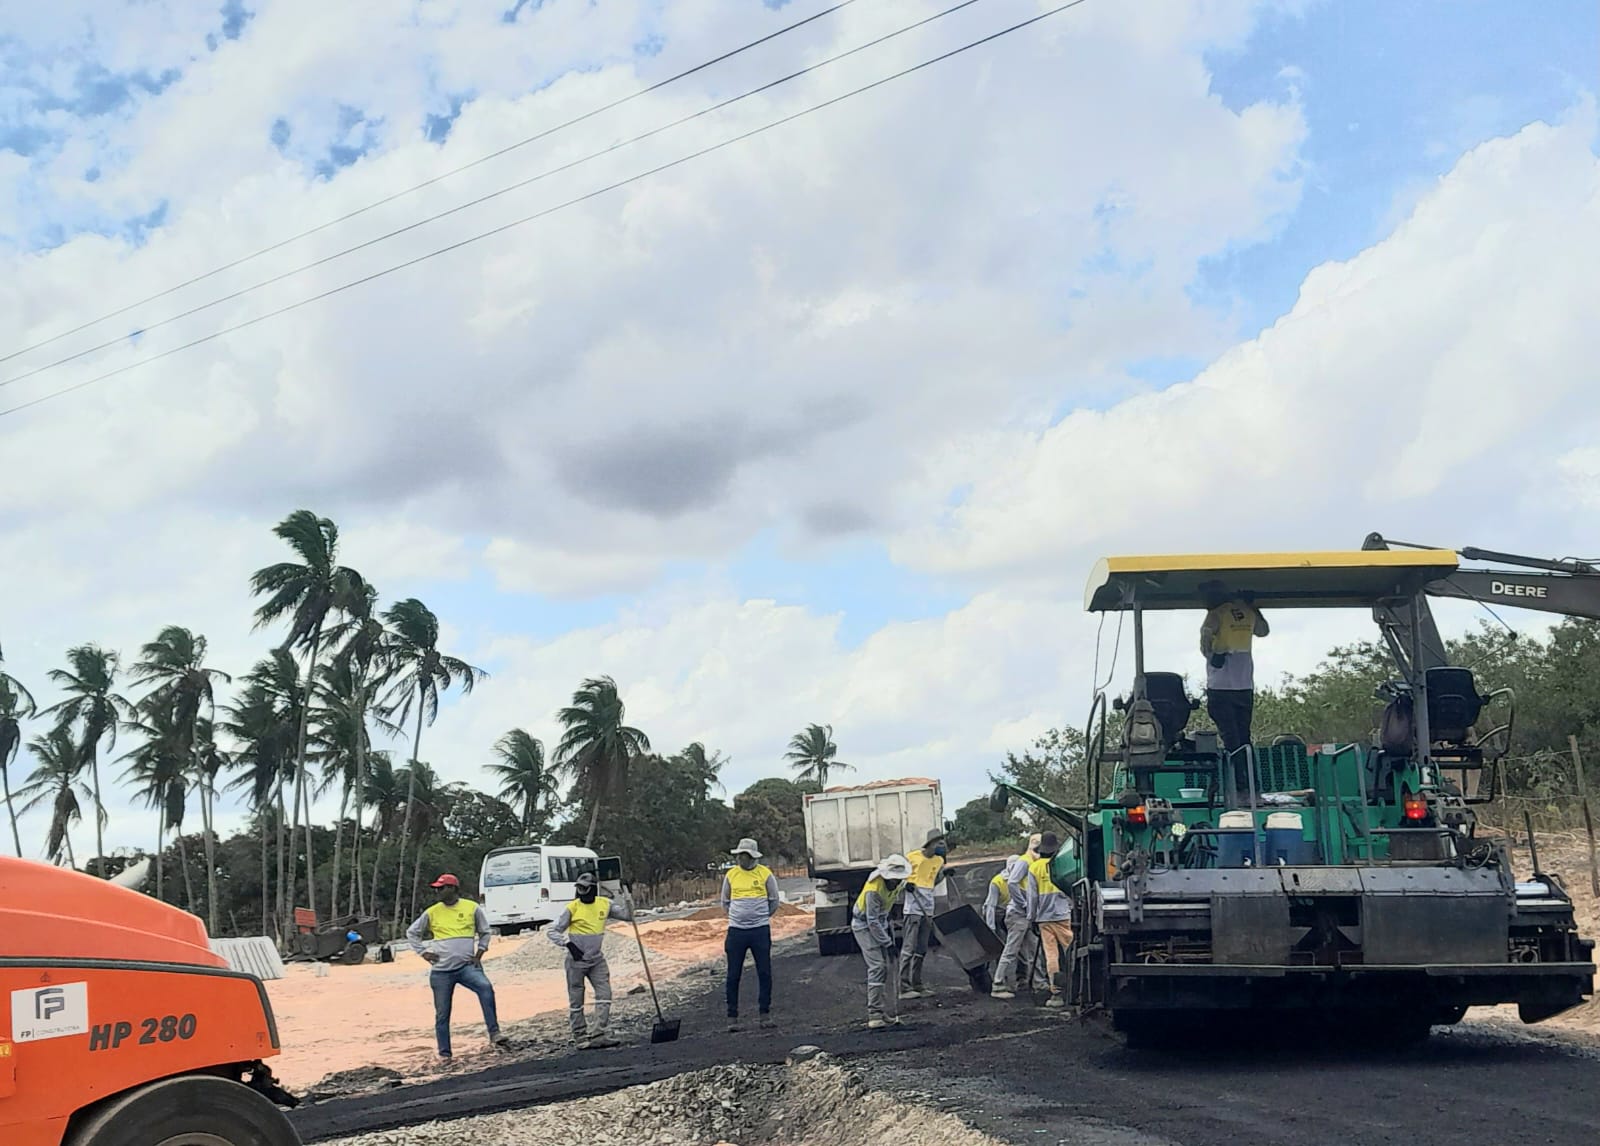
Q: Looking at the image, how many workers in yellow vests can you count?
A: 9